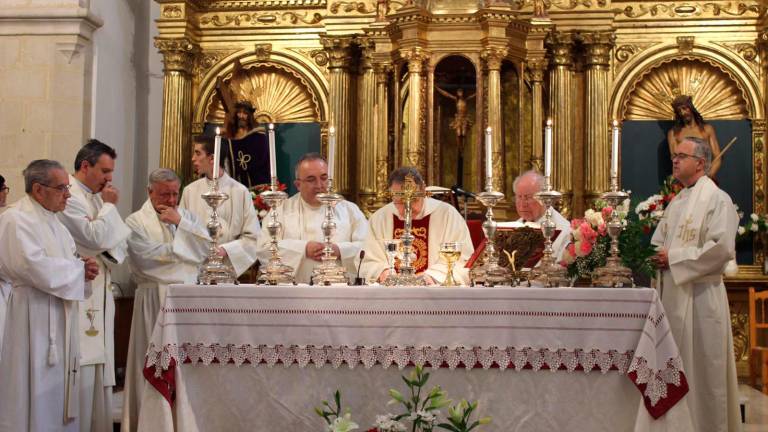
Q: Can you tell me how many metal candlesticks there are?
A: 6